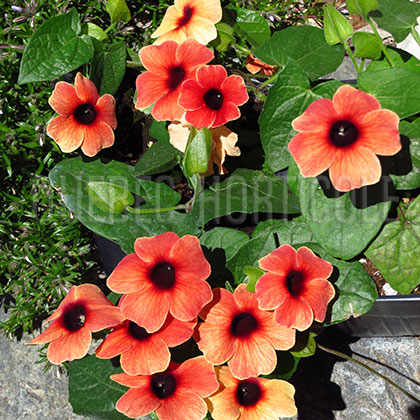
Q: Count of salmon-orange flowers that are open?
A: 12